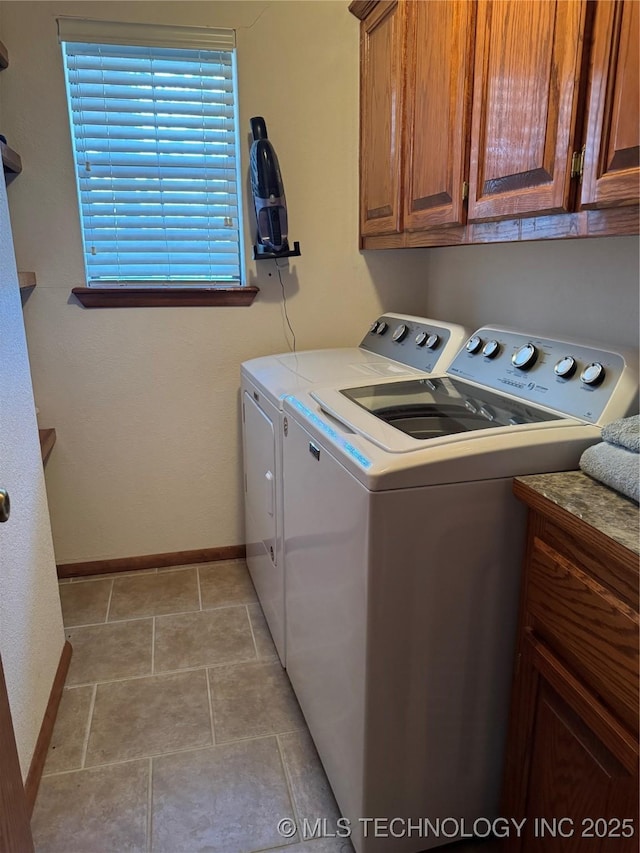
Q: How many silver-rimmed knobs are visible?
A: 10